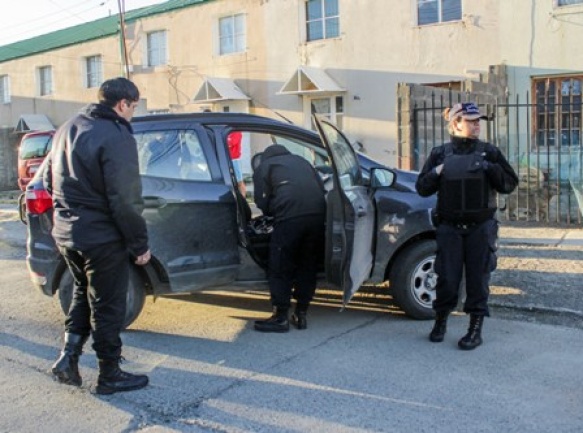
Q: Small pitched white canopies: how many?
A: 3